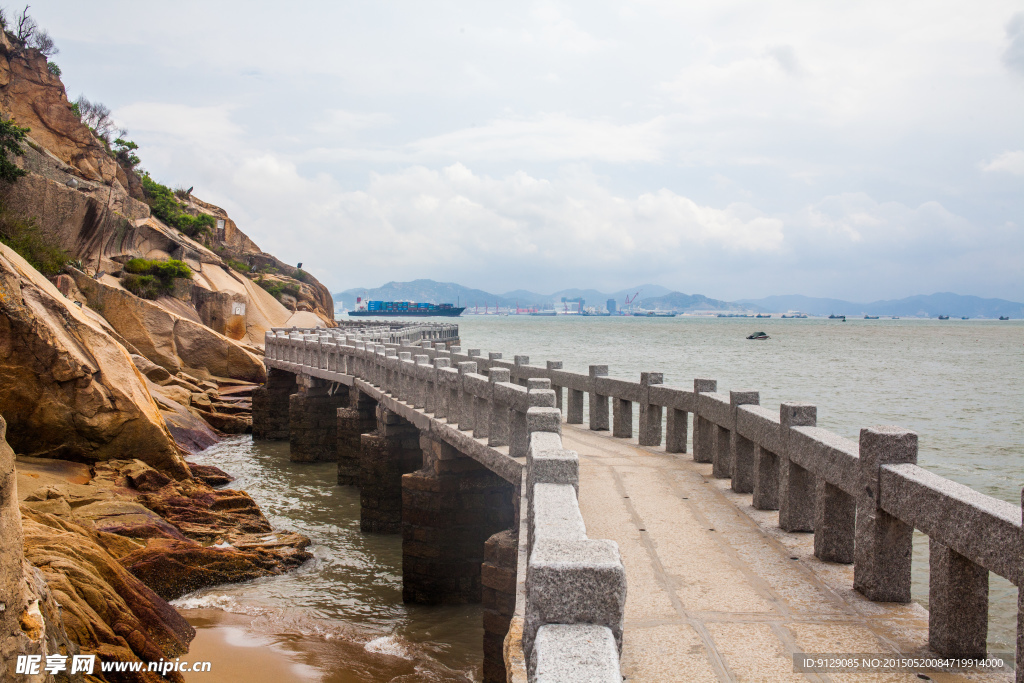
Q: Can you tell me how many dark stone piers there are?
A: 6